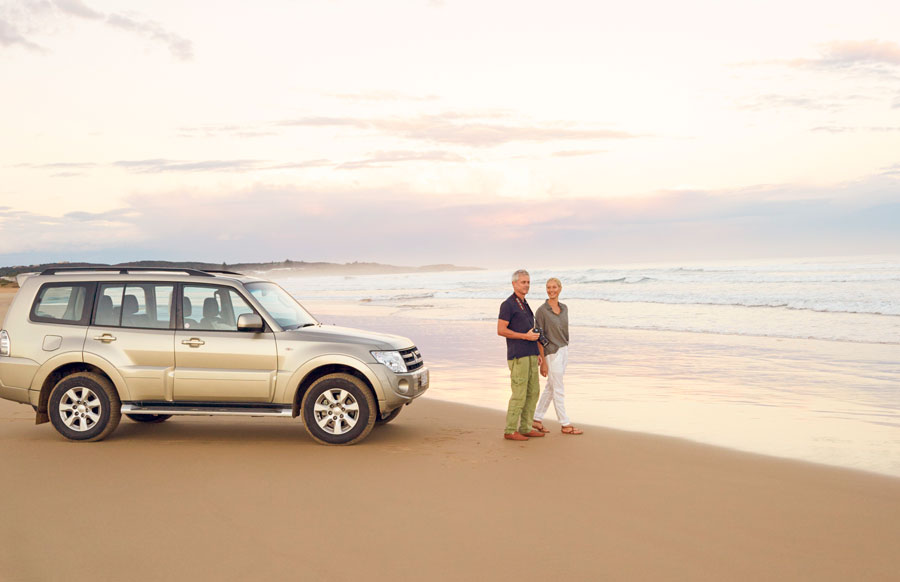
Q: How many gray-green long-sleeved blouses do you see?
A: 1